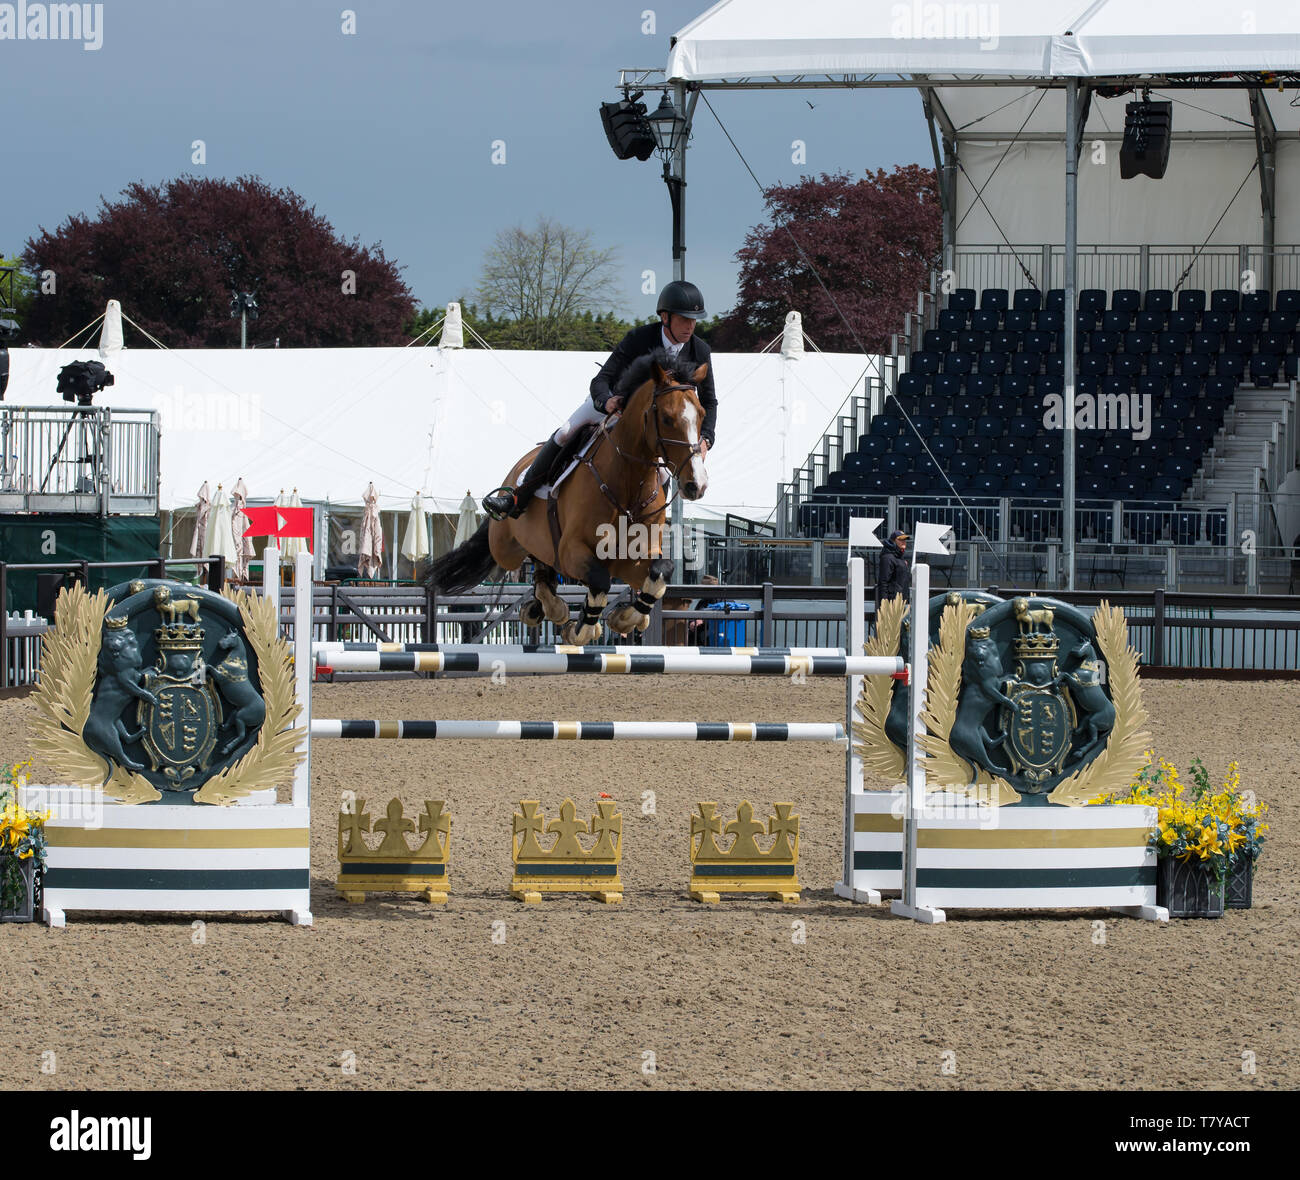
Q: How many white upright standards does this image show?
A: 4